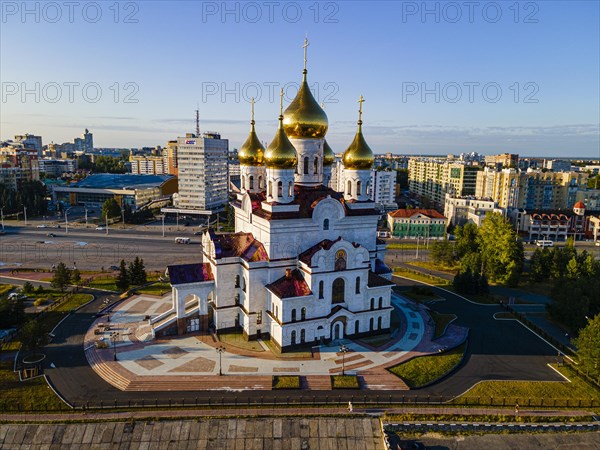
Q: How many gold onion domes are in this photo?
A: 5